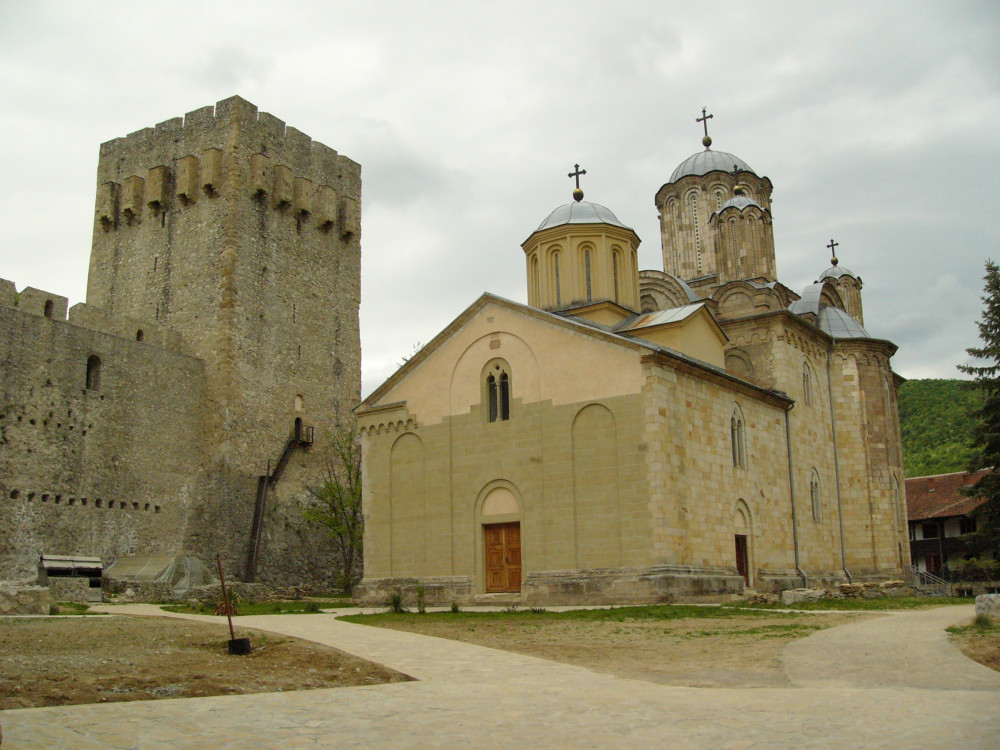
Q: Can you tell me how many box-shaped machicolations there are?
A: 10